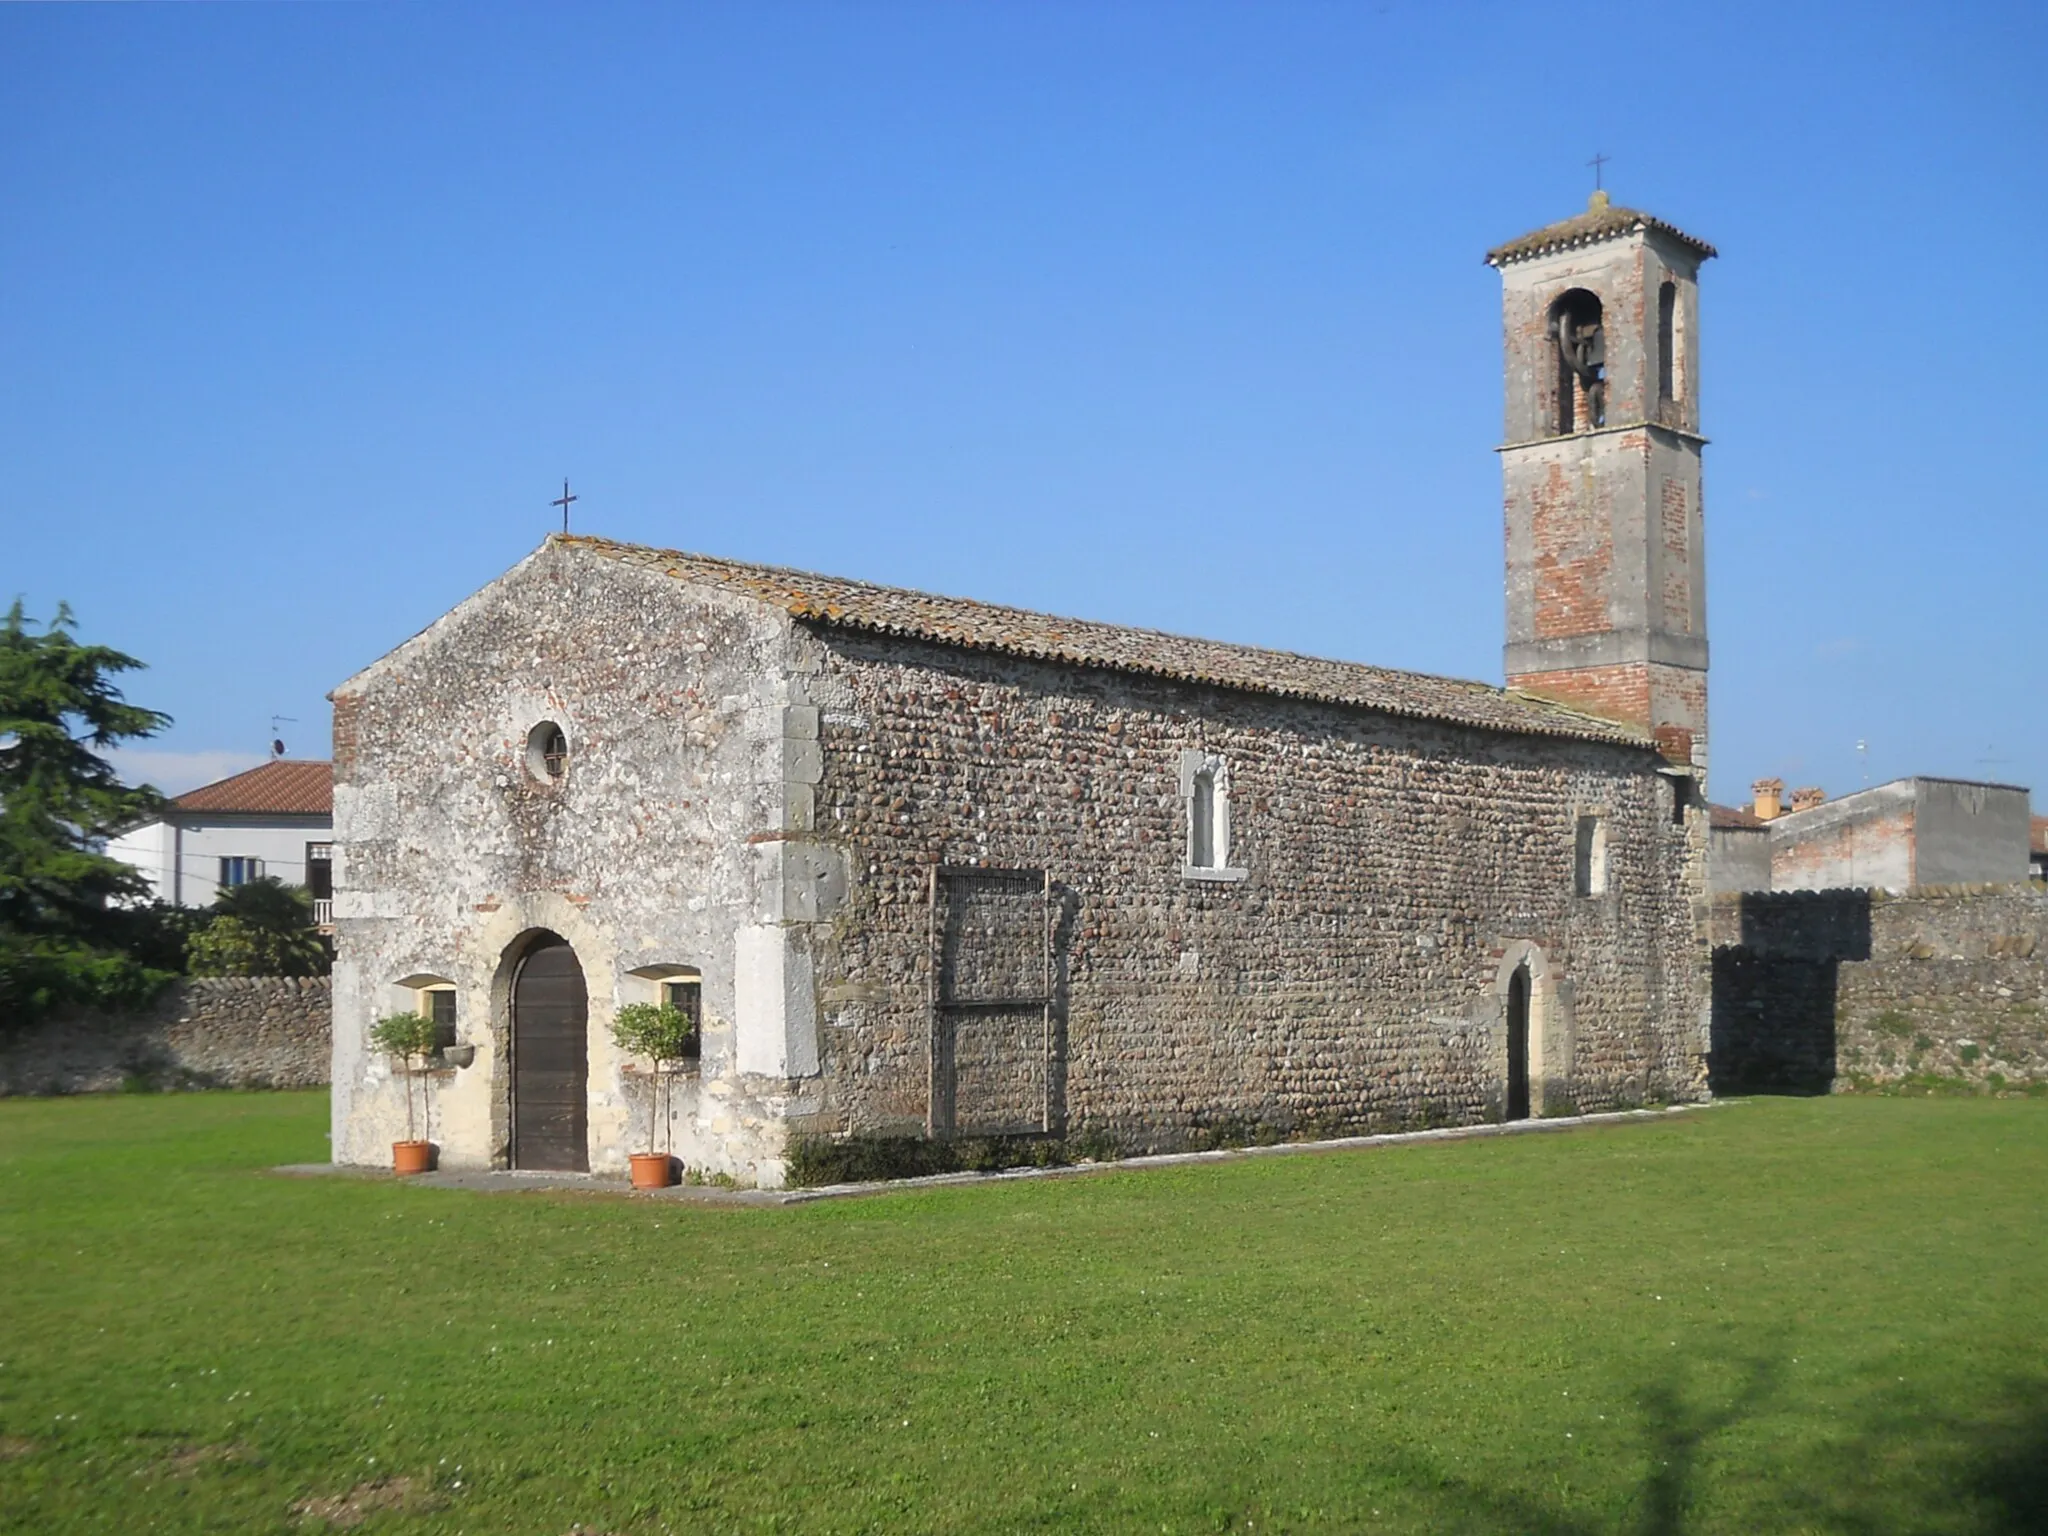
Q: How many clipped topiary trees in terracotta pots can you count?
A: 2